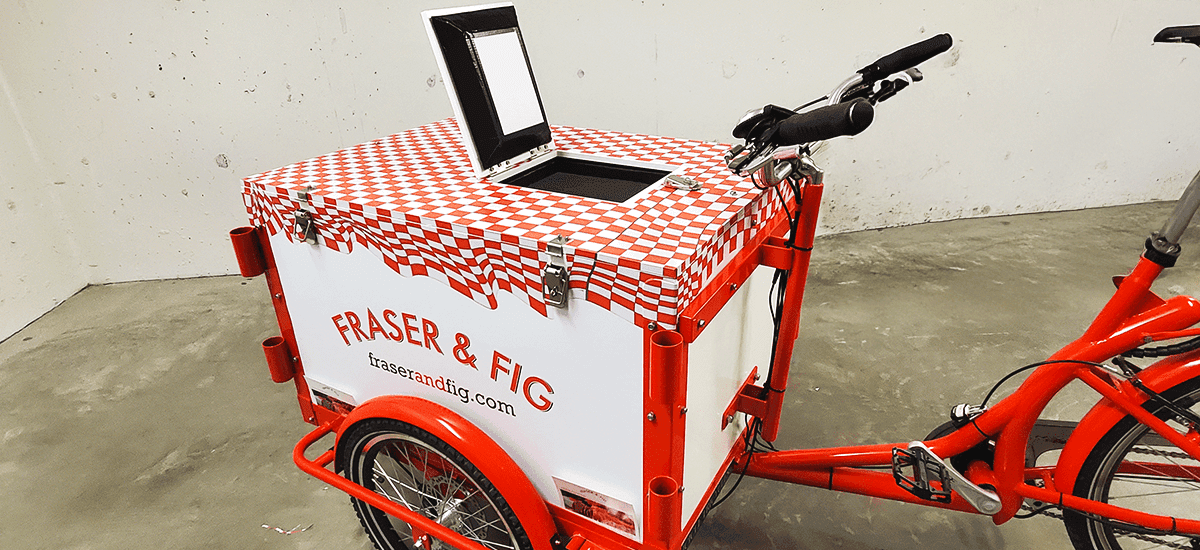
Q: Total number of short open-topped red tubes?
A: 4